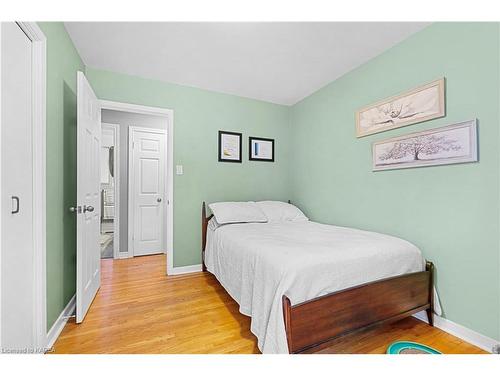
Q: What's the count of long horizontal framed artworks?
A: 2